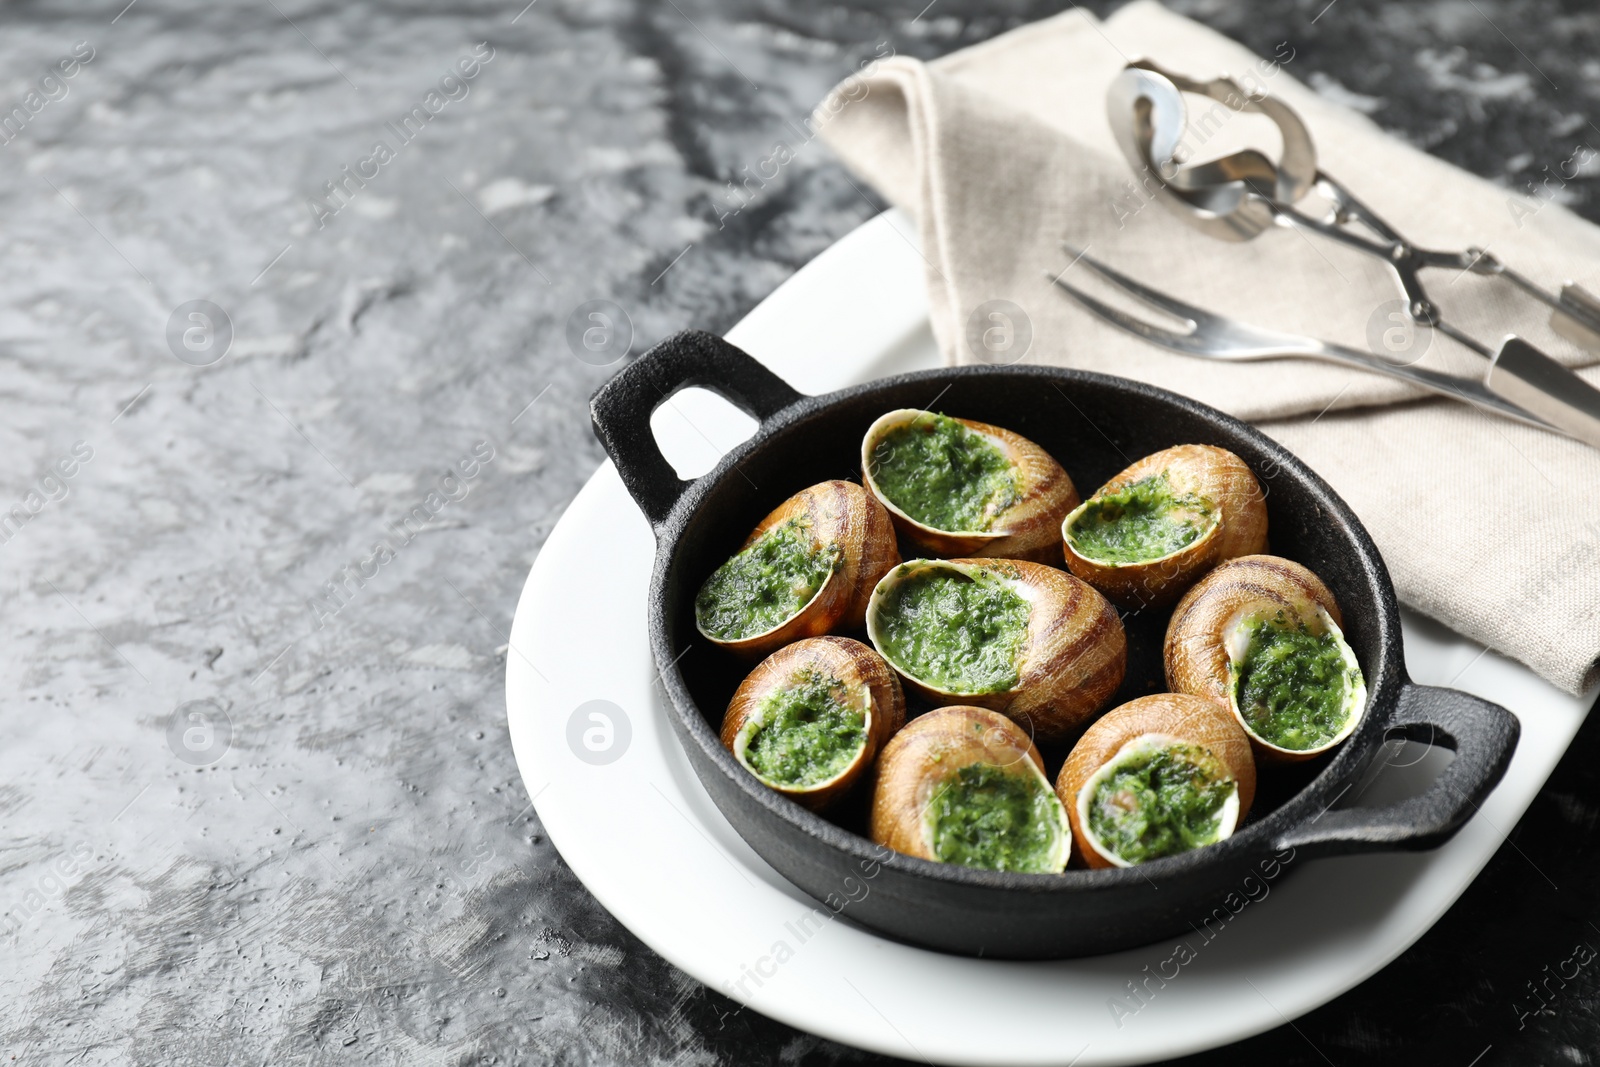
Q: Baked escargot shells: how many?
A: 8